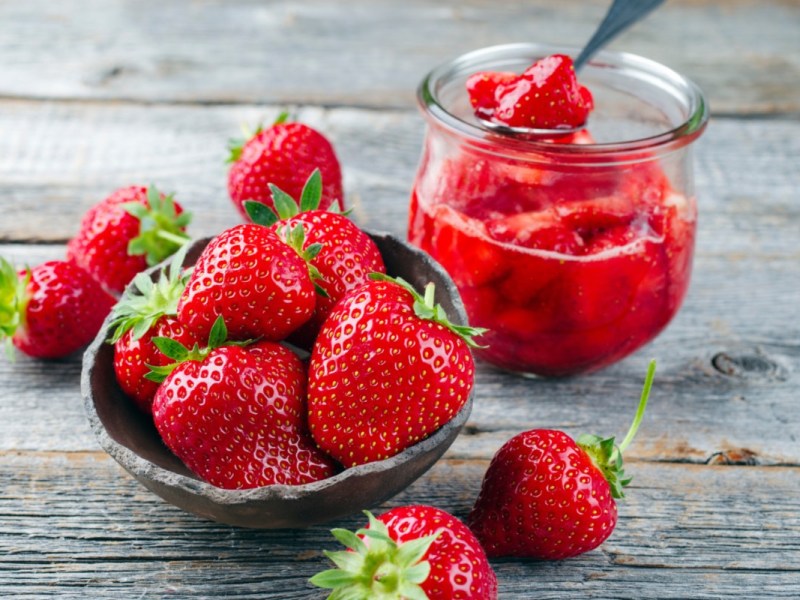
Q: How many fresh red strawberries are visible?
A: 10